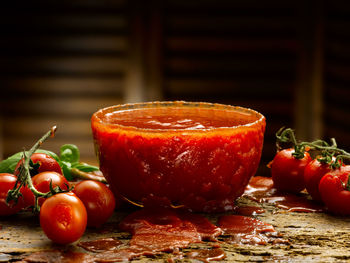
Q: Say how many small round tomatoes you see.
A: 8